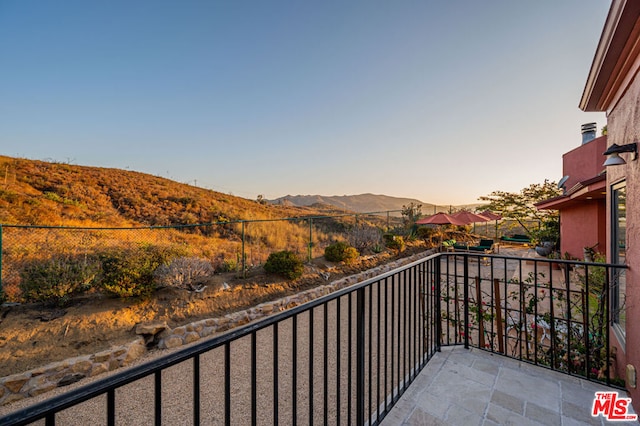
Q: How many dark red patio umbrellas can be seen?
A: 3